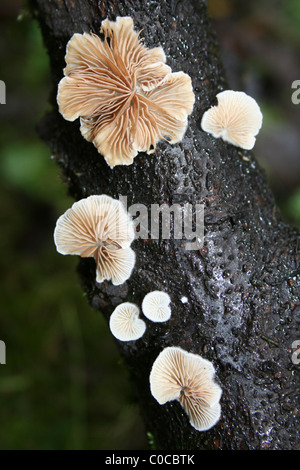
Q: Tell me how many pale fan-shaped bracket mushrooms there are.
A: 6